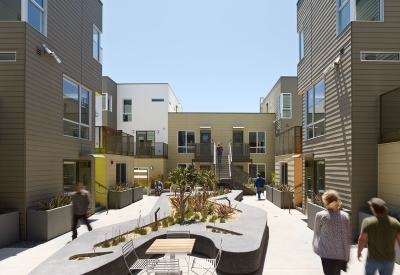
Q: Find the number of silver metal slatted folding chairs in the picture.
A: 4